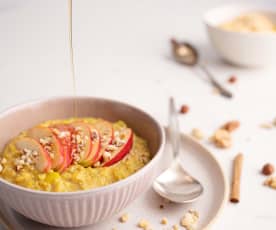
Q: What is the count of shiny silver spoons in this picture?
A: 2